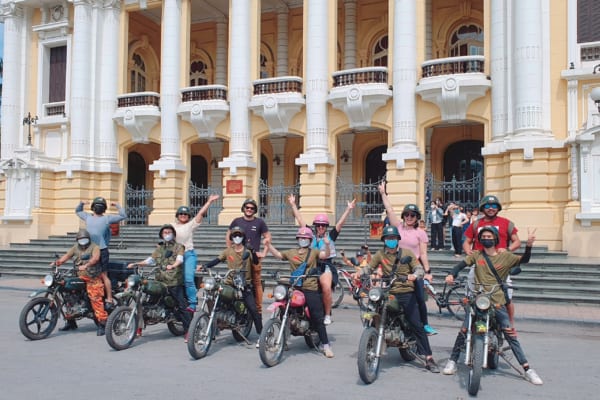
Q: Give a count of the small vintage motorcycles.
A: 6